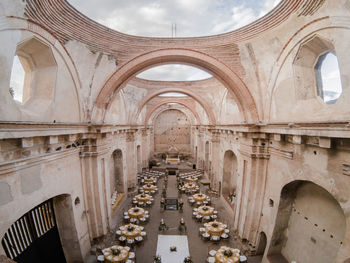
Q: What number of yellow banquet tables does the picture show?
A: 12